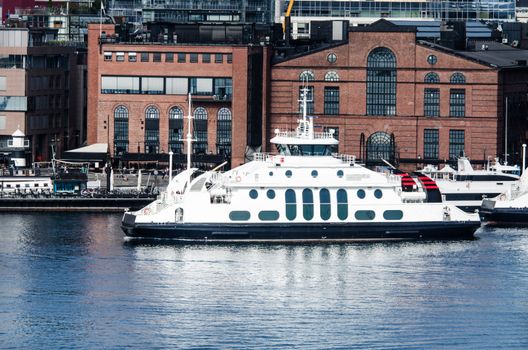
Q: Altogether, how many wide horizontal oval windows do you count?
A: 4